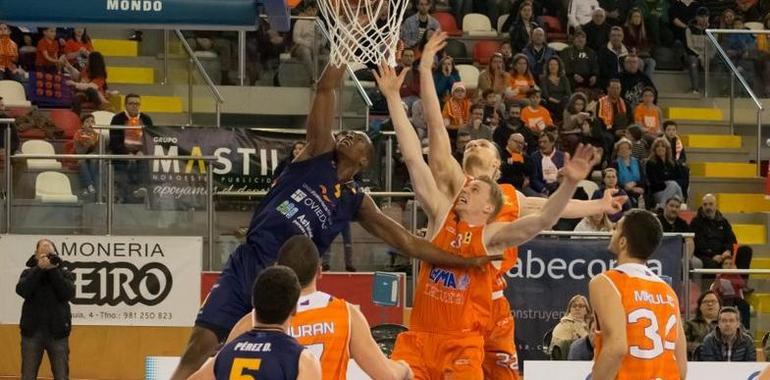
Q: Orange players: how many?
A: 4